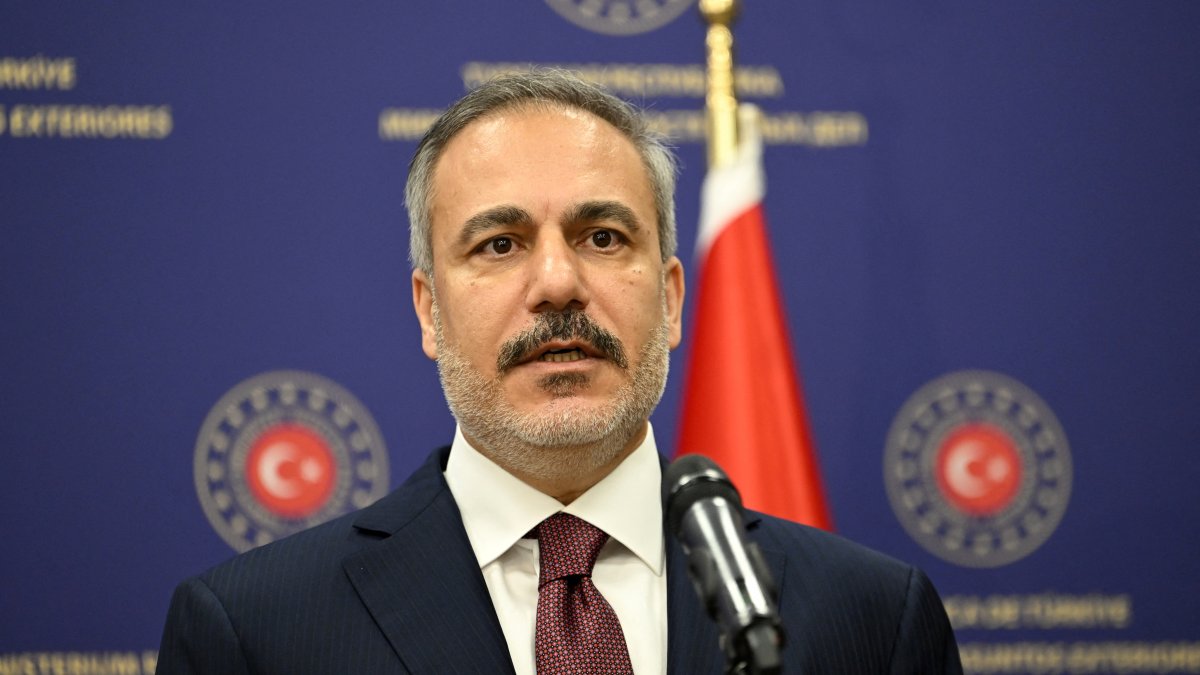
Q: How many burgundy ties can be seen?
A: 1